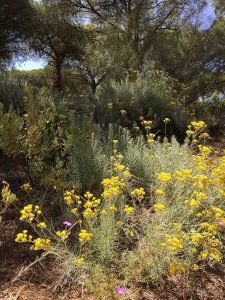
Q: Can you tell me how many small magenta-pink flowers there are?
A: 3